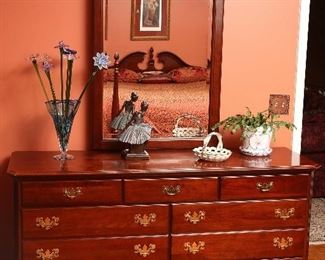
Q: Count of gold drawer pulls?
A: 11